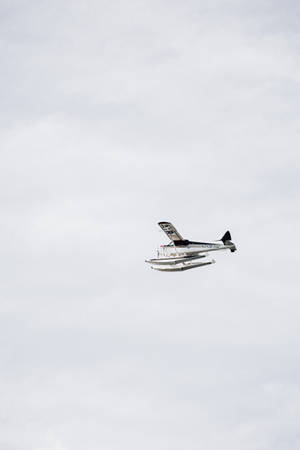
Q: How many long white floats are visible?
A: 2